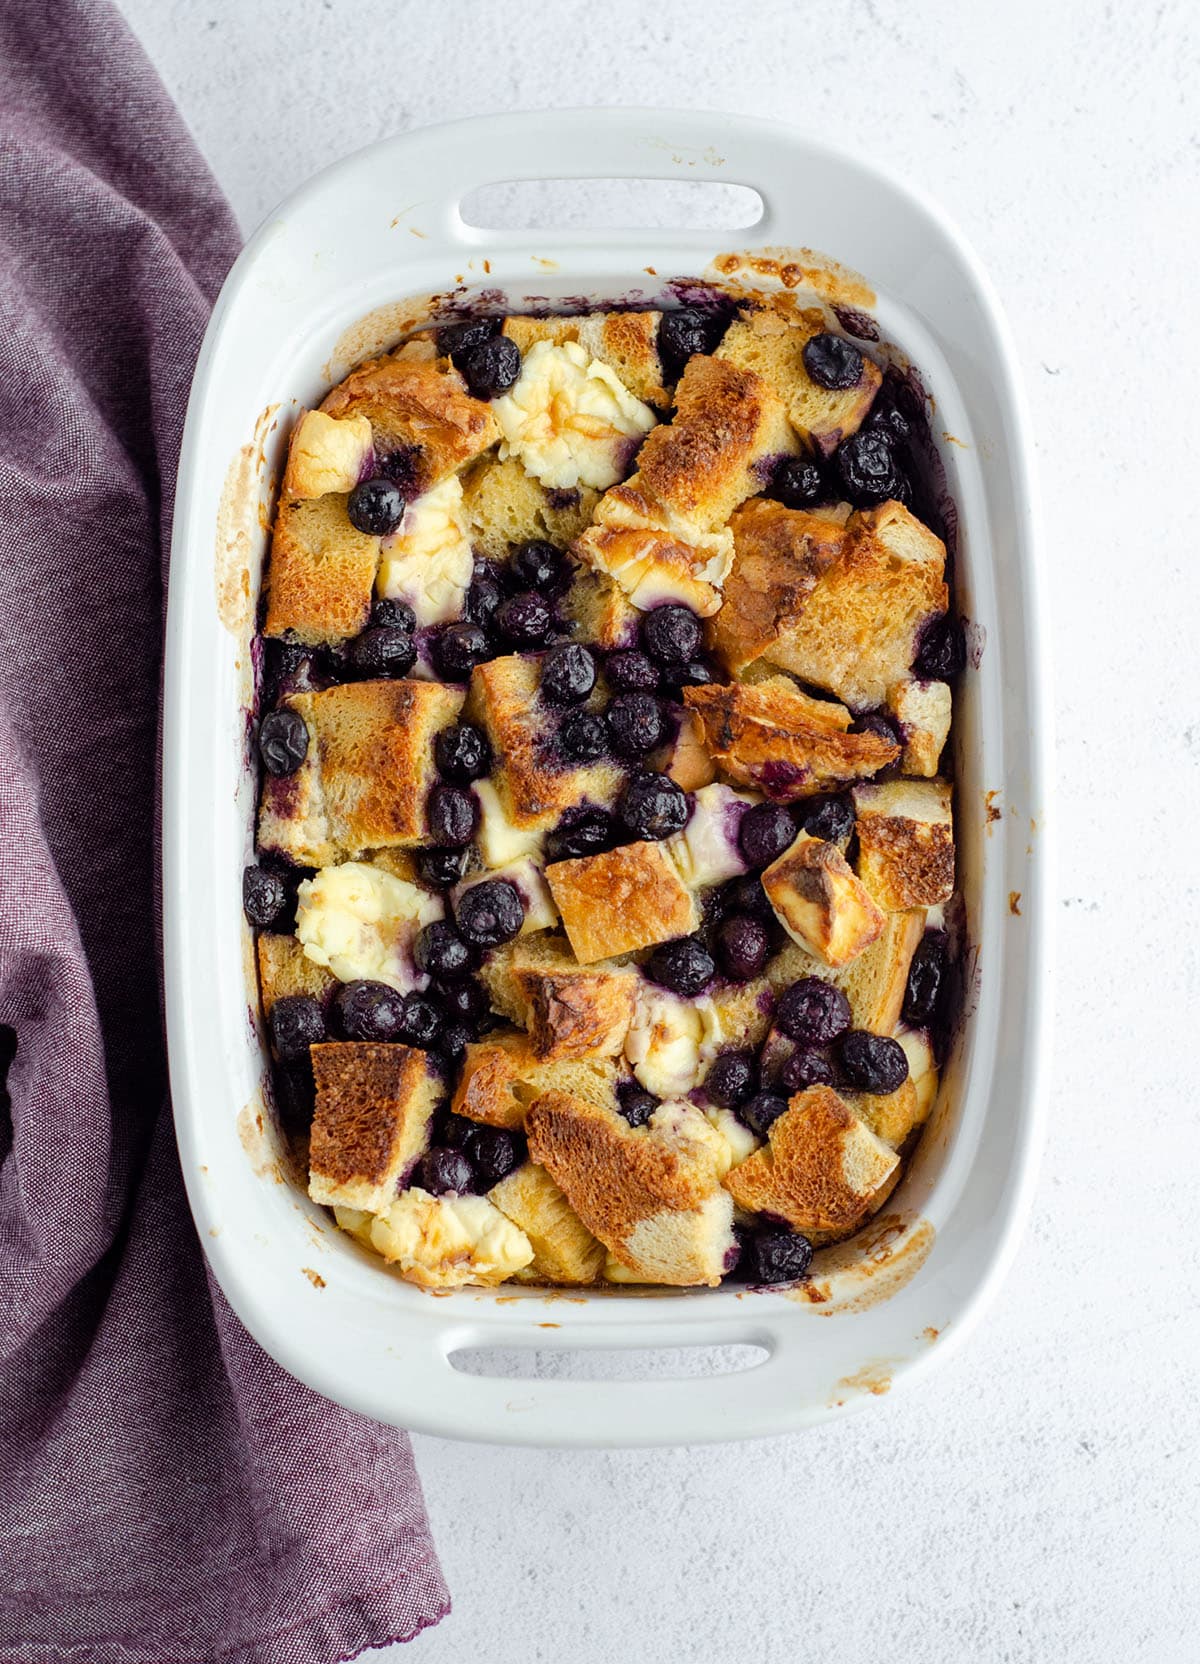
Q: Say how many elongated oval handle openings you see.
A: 2